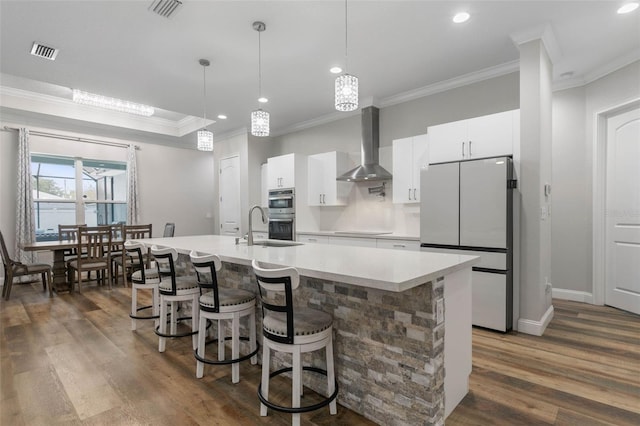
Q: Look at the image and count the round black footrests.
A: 4